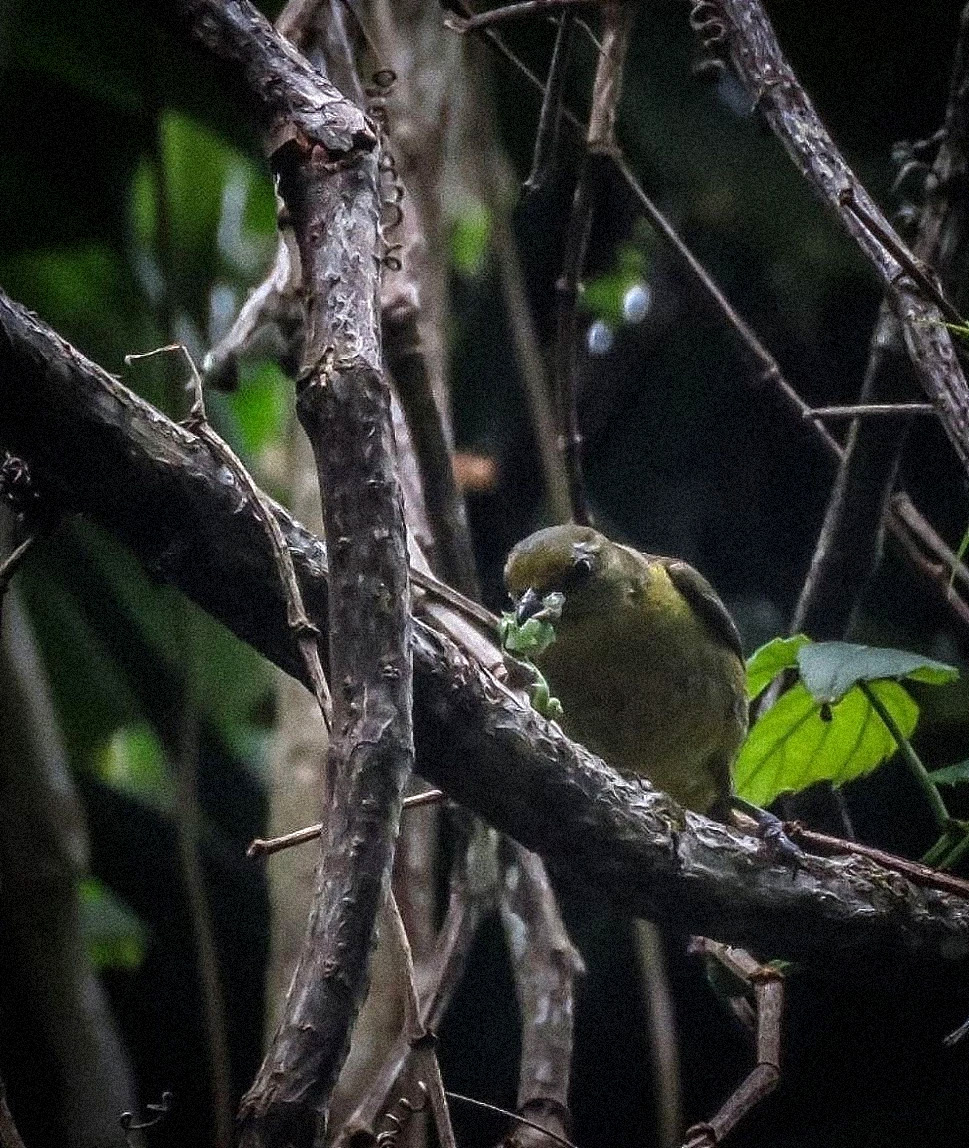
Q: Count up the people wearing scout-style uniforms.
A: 0